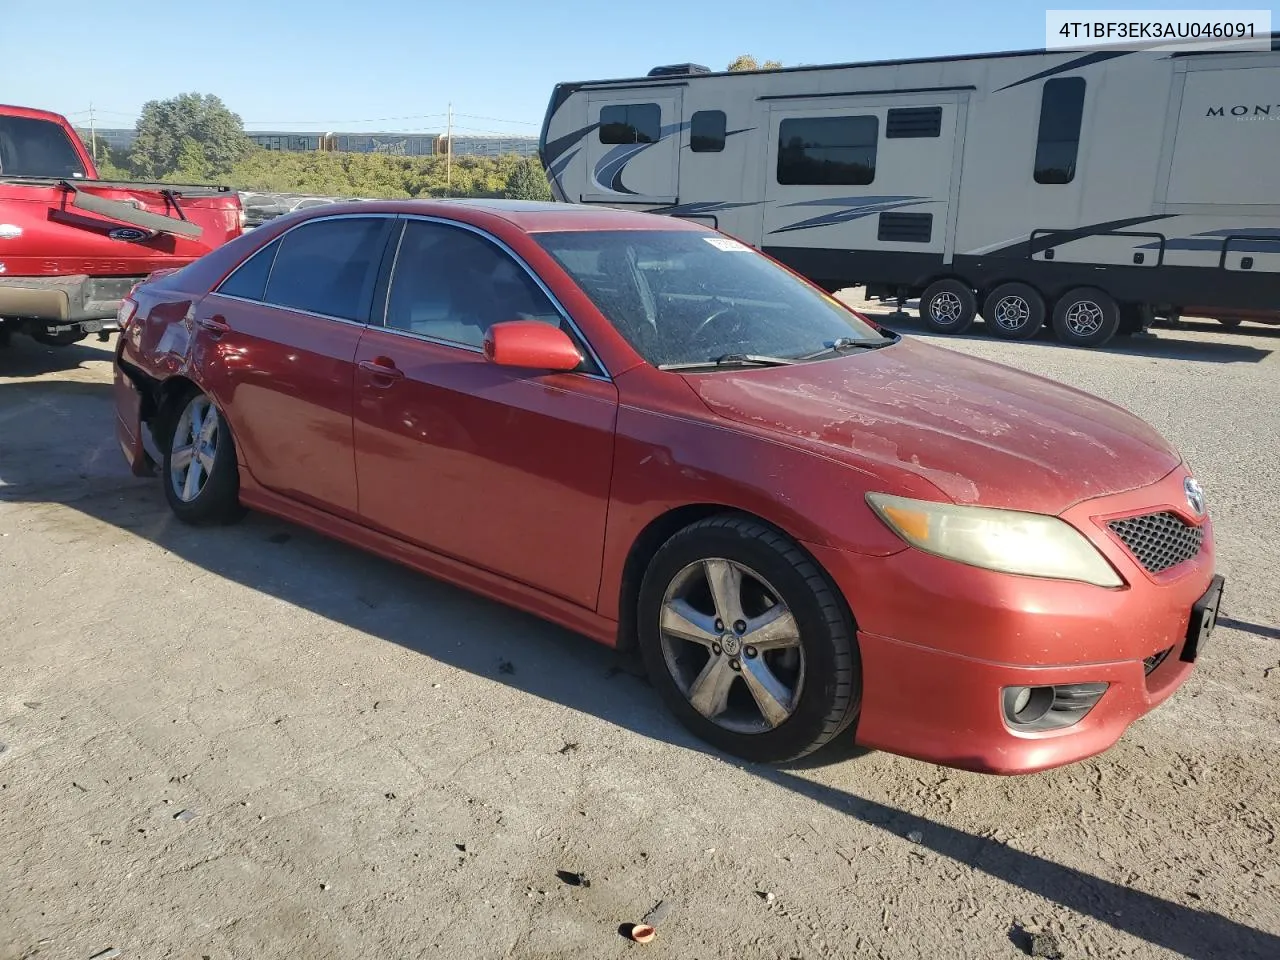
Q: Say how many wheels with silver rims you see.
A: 5